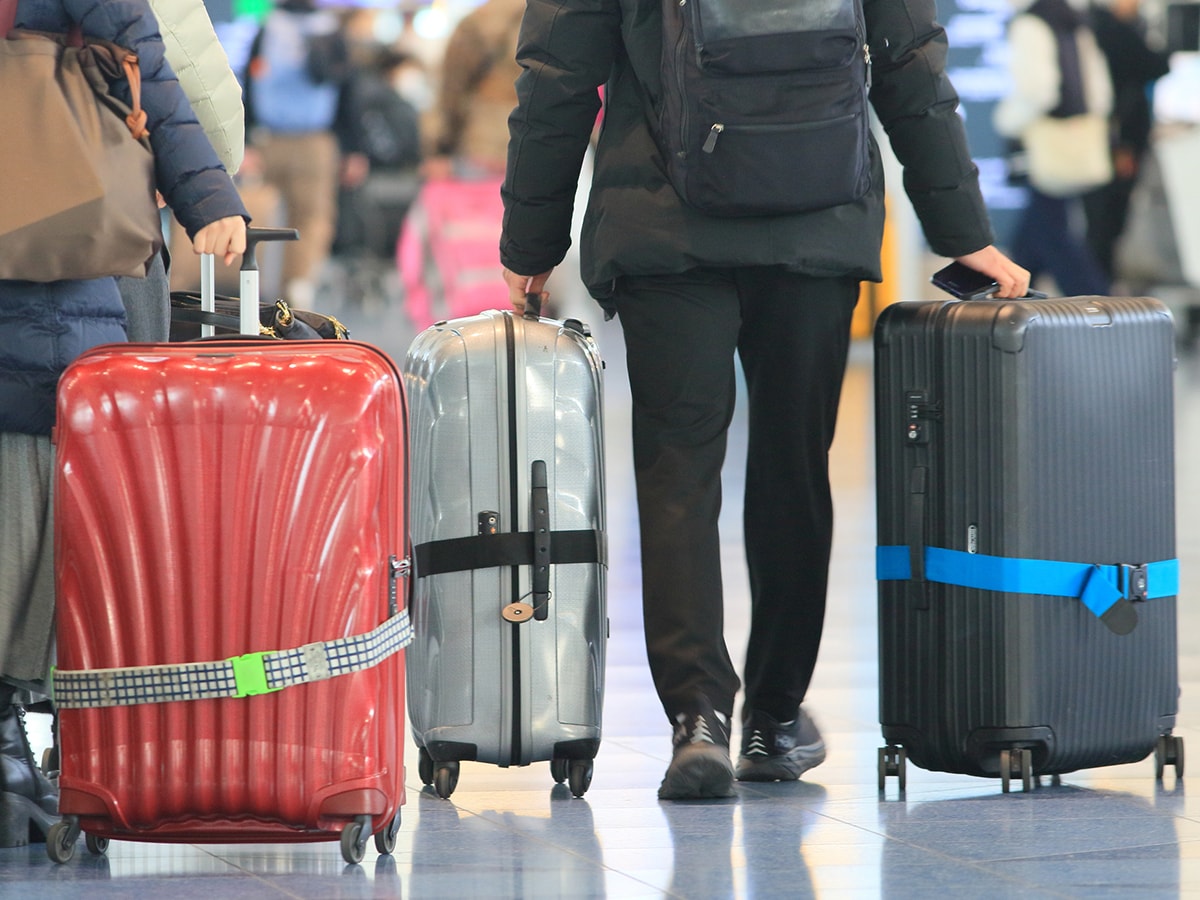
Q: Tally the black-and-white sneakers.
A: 2